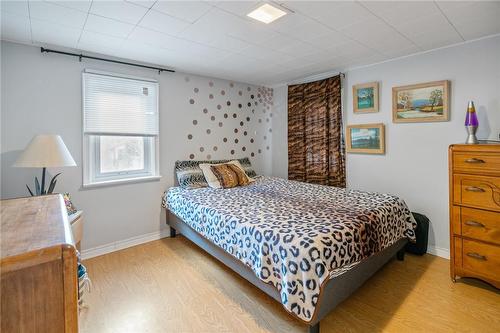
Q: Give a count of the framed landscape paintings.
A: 3